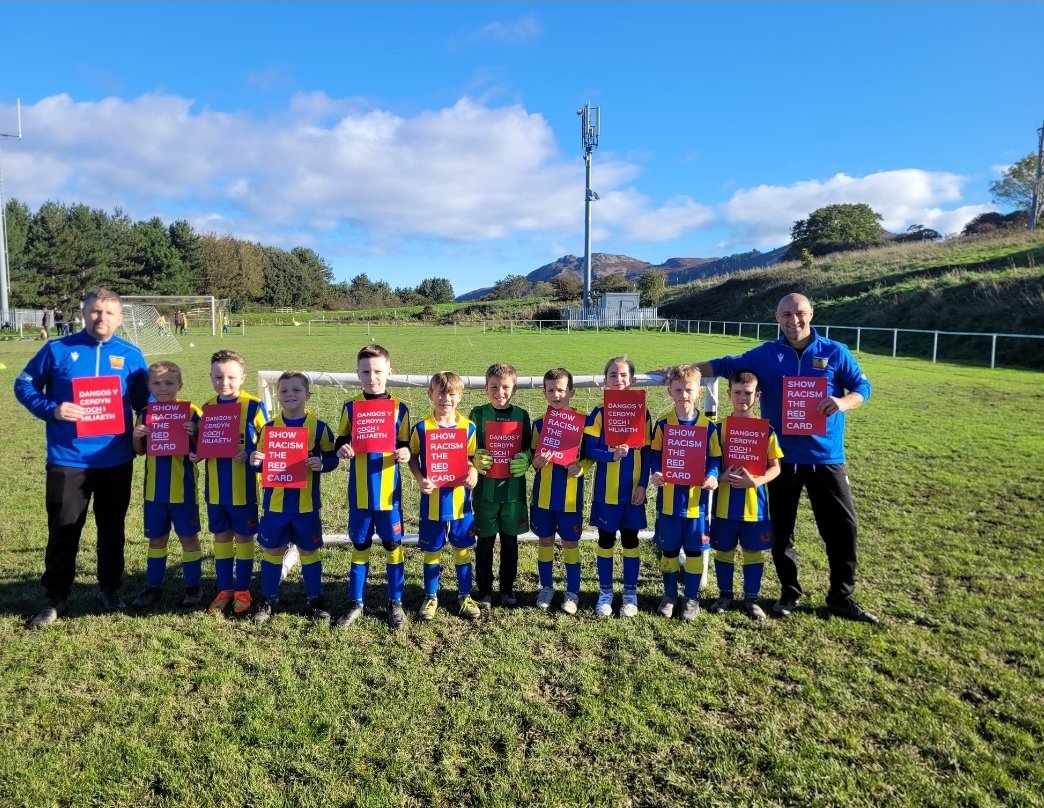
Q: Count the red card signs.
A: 12